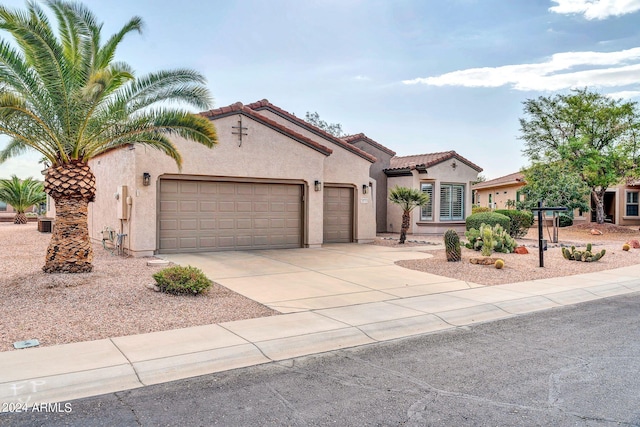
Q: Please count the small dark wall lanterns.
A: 3